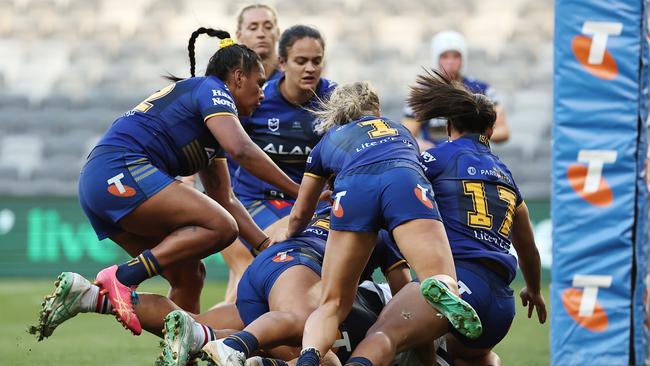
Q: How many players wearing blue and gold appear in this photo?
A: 7